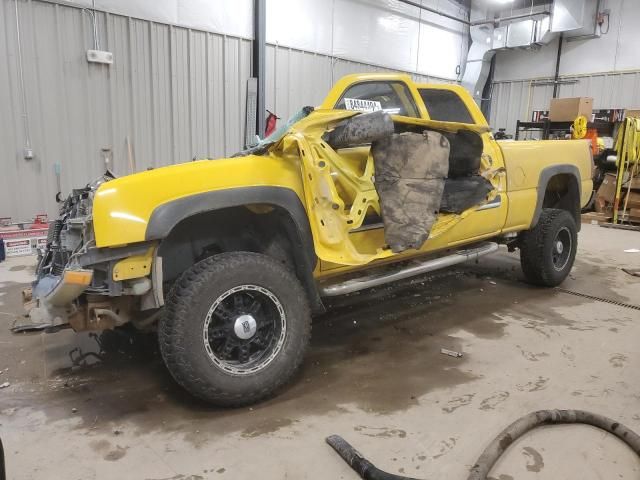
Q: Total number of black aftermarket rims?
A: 2